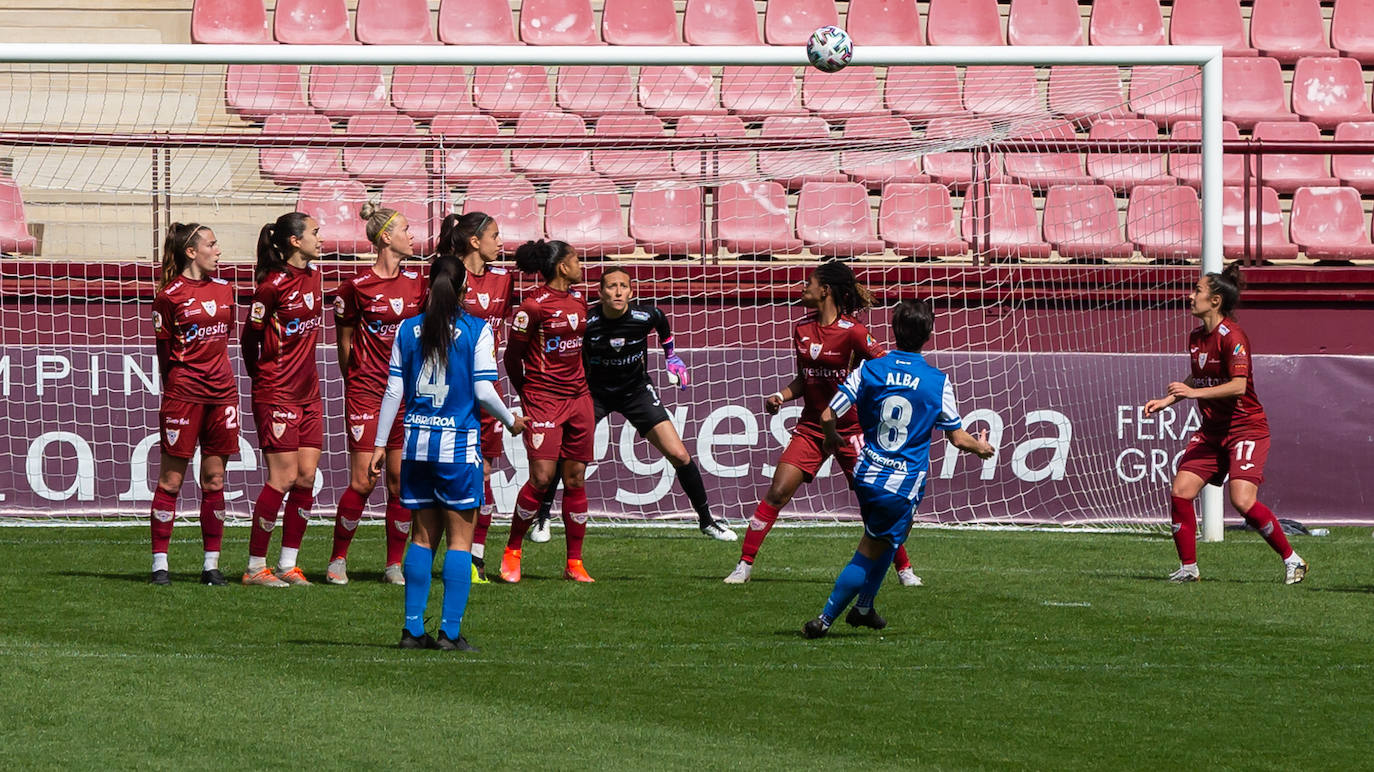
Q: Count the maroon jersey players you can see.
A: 7